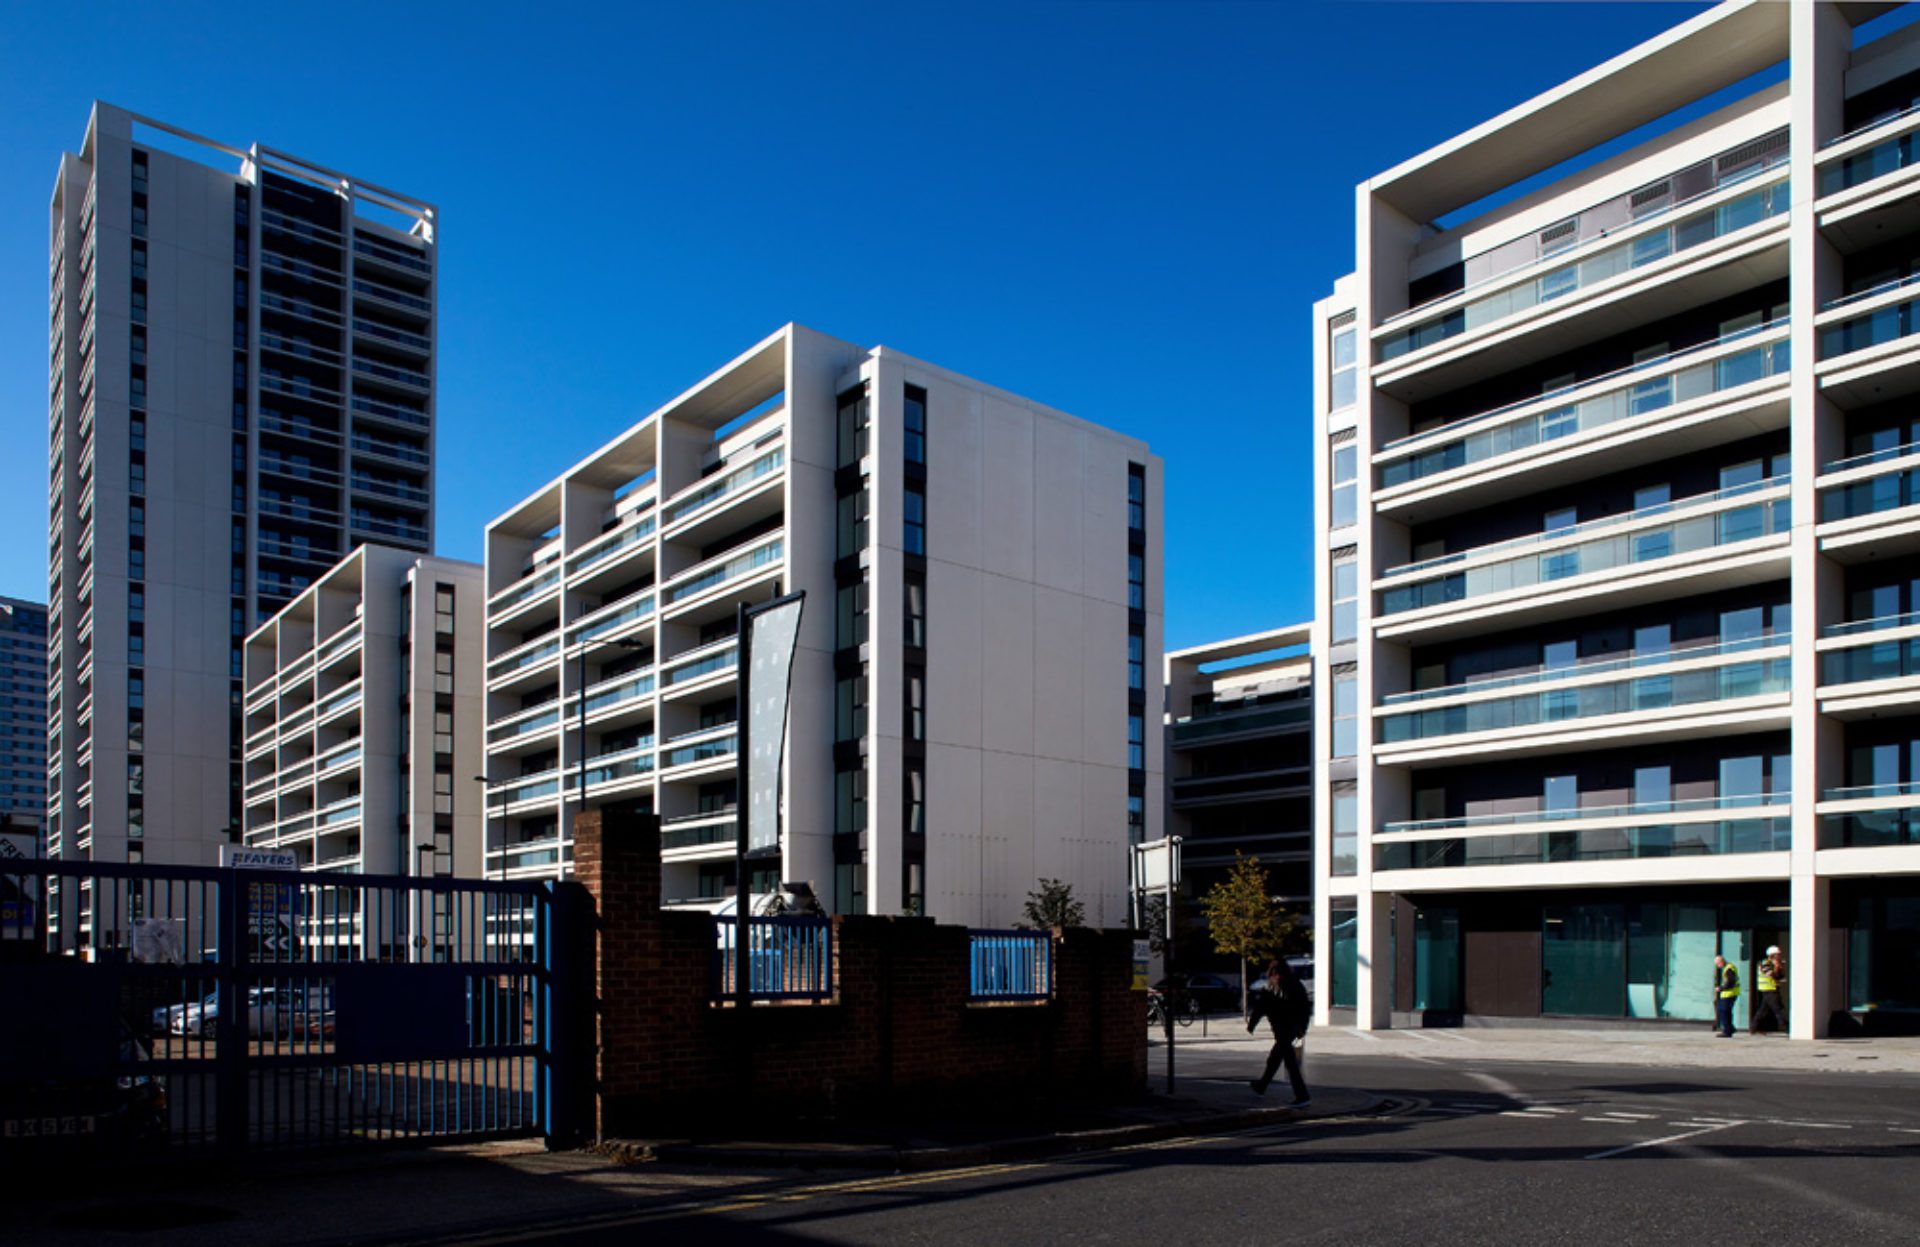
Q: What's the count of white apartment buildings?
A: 5